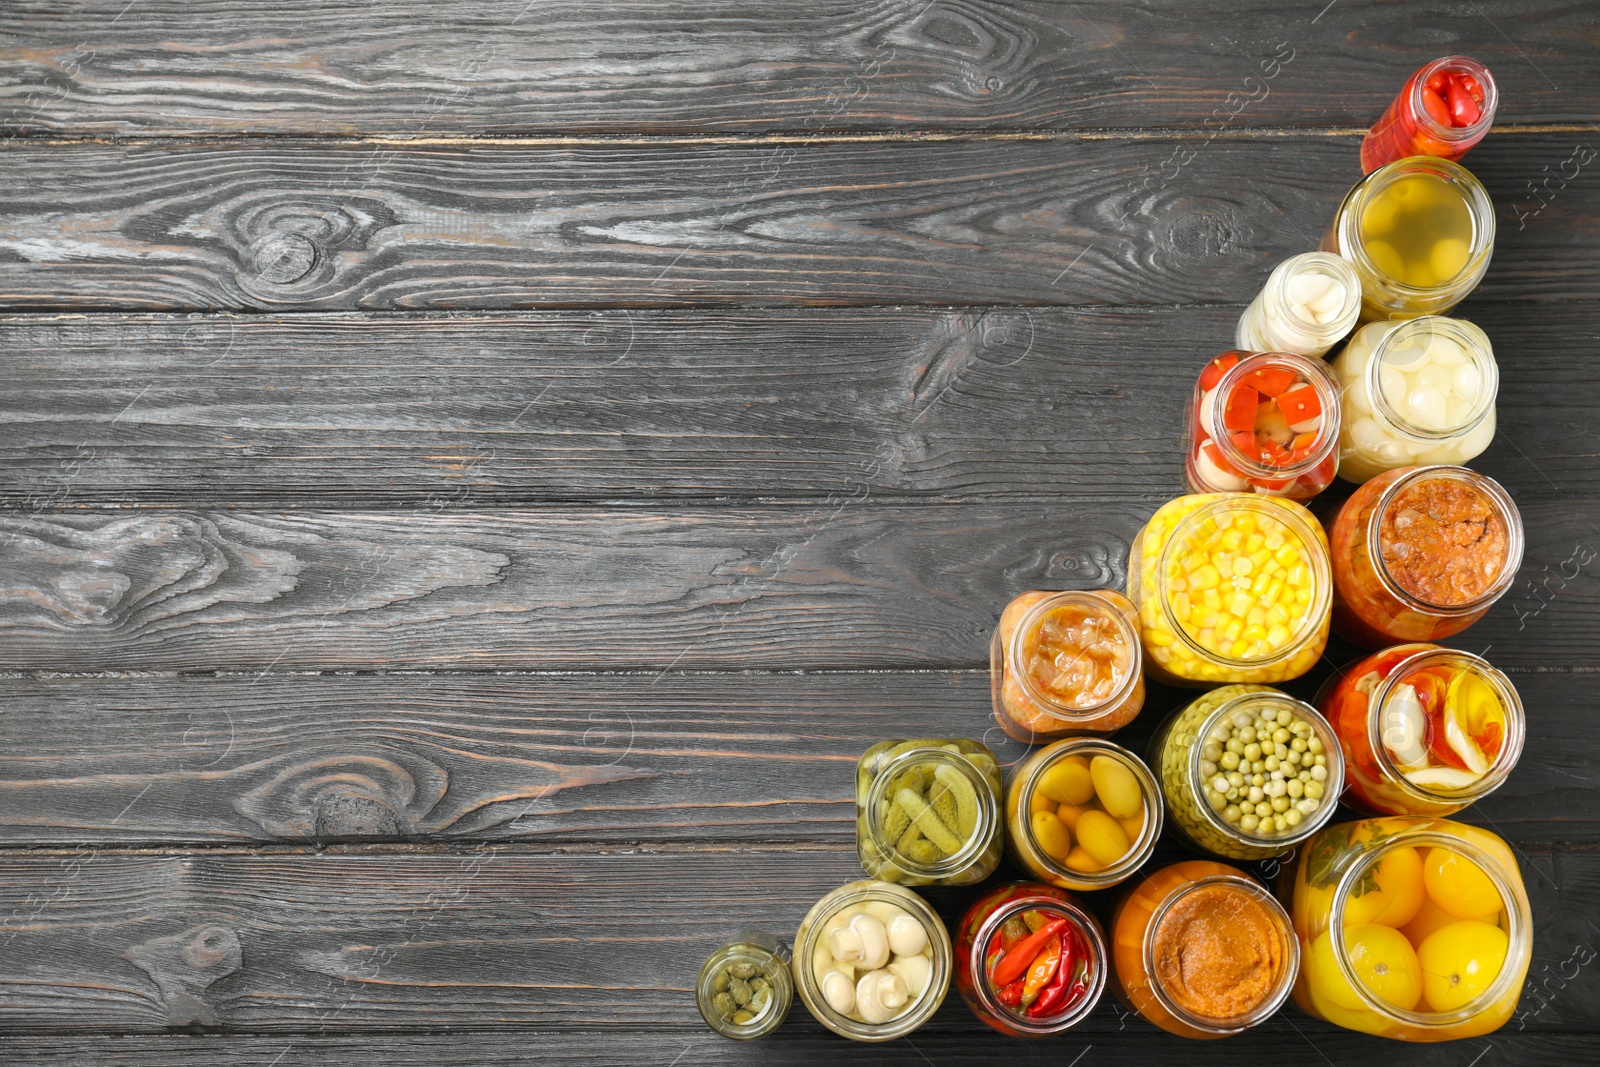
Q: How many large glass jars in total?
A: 14